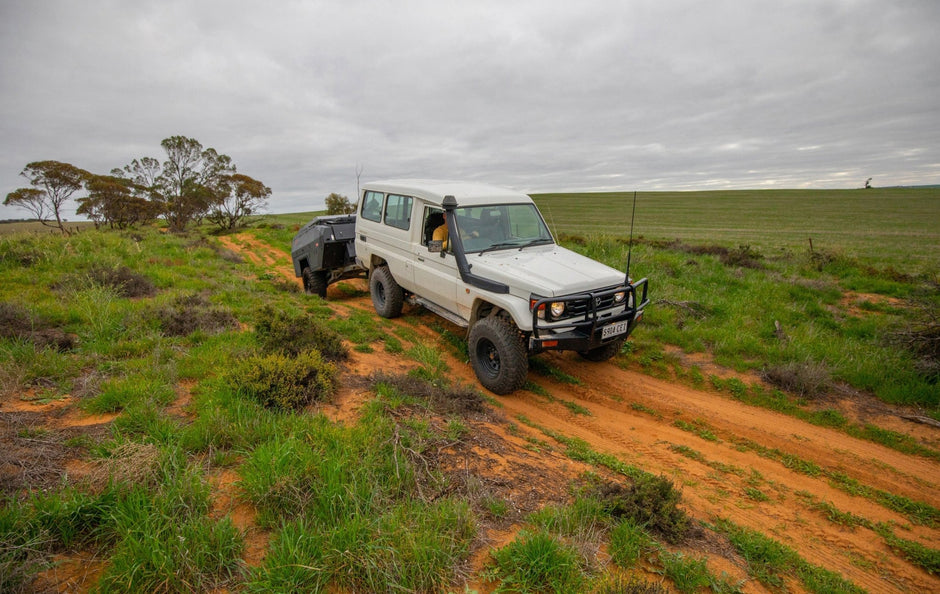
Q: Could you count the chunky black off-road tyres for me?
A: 4